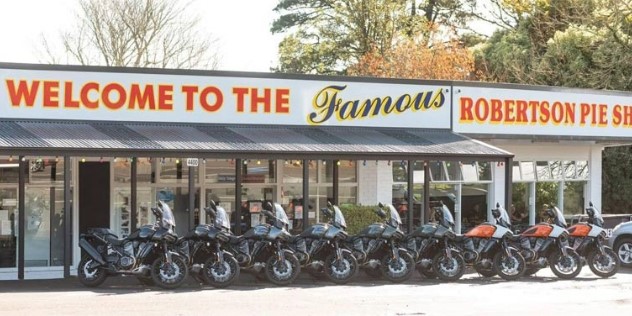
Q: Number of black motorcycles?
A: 6